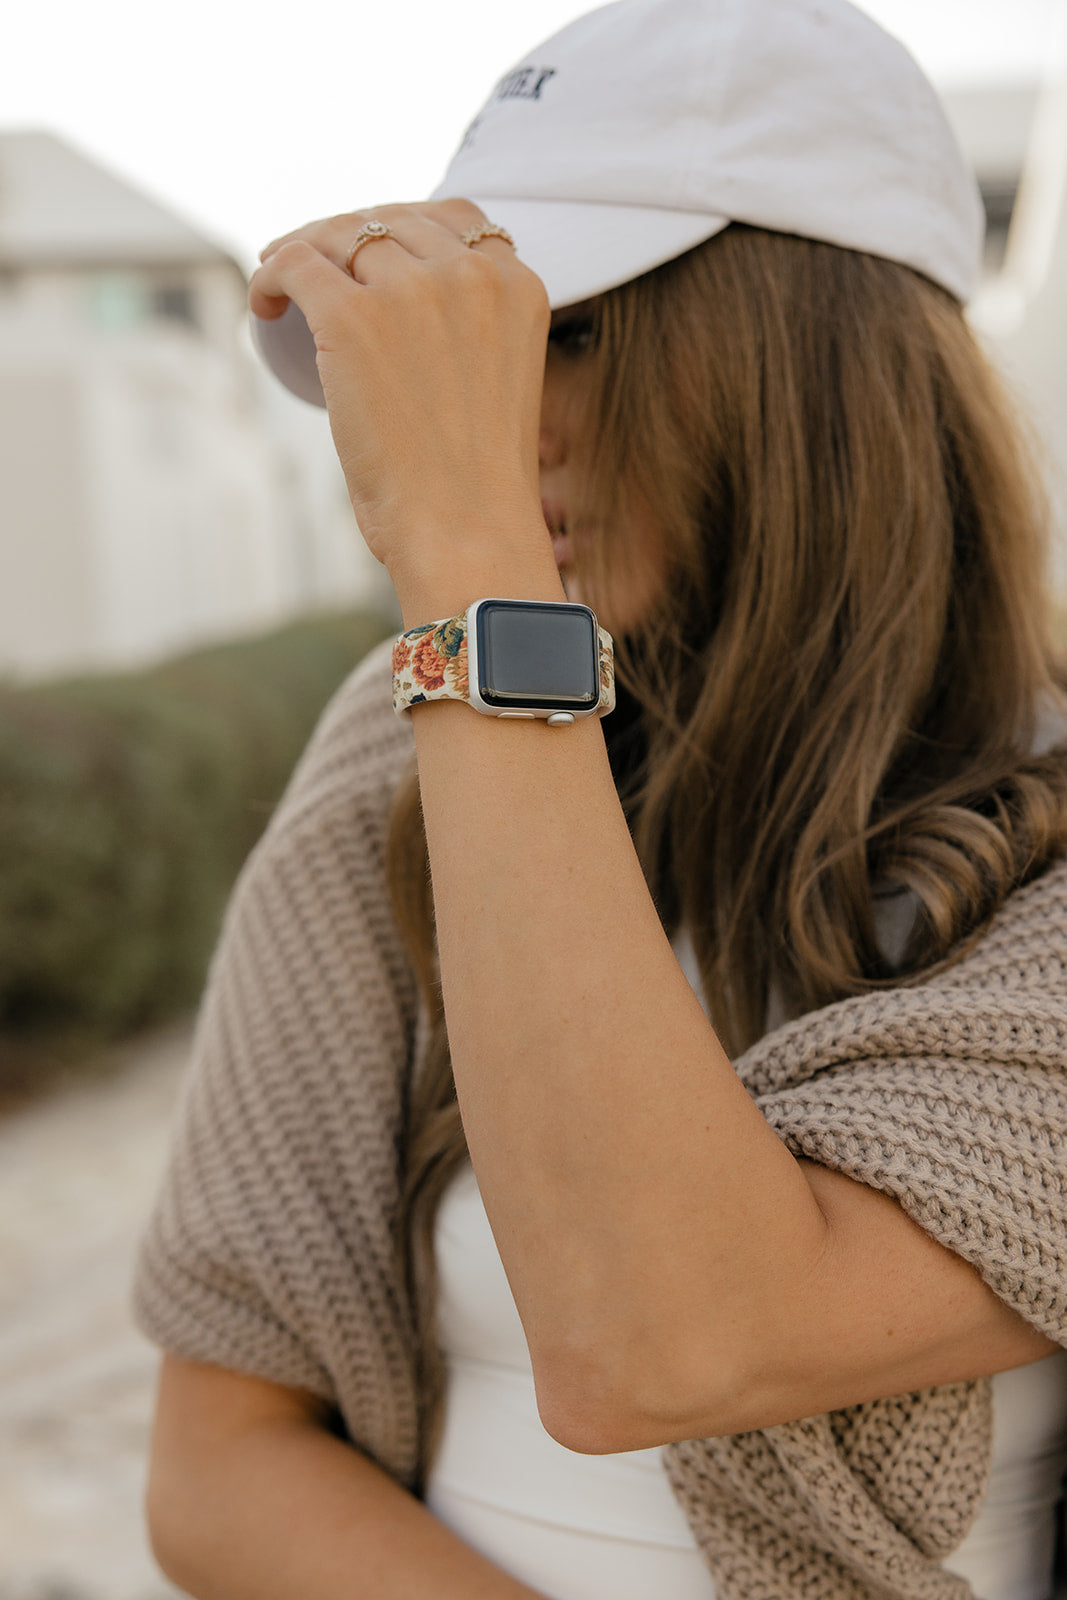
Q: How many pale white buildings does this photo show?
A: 2